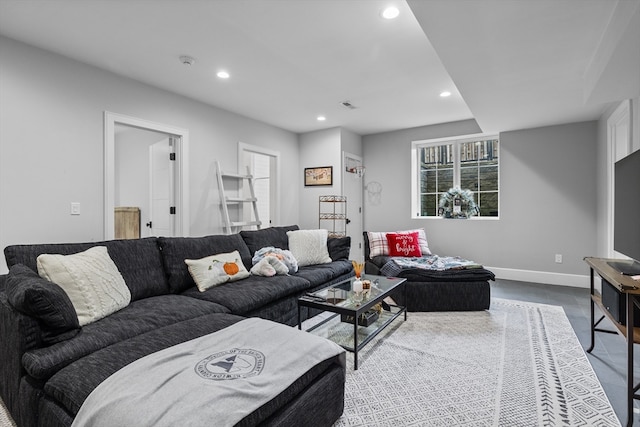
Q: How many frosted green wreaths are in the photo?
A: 1